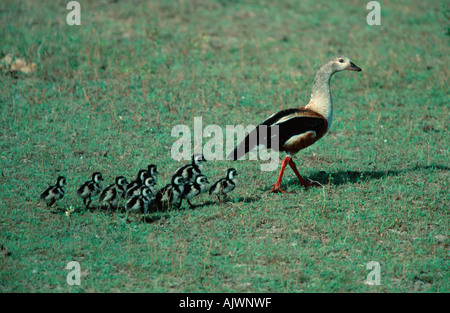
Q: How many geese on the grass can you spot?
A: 12